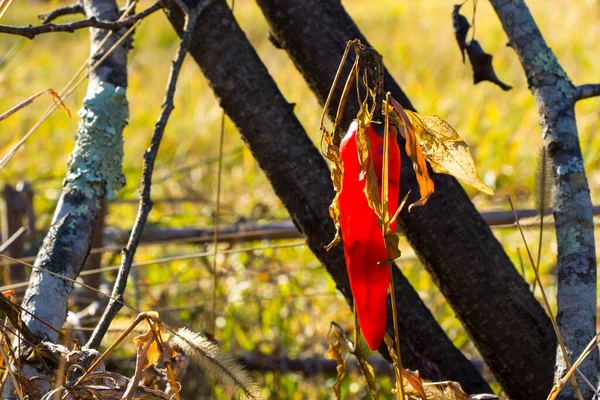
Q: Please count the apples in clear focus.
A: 0